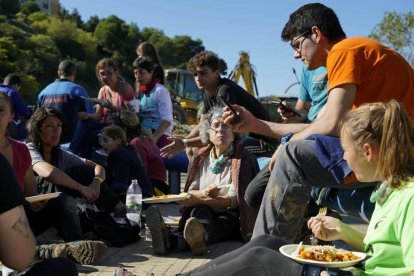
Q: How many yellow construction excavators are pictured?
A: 1